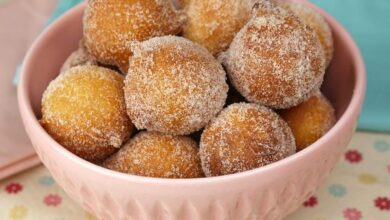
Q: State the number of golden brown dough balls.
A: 10